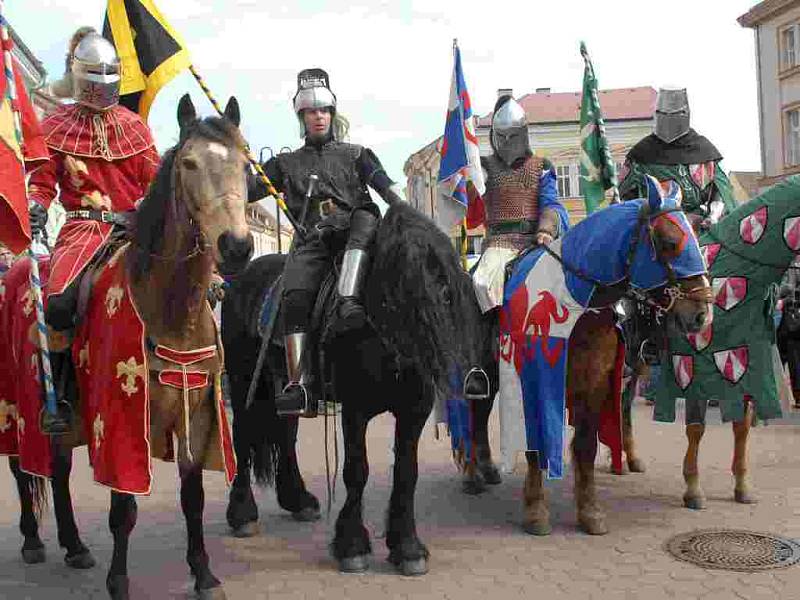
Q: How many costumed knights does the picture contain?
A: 4